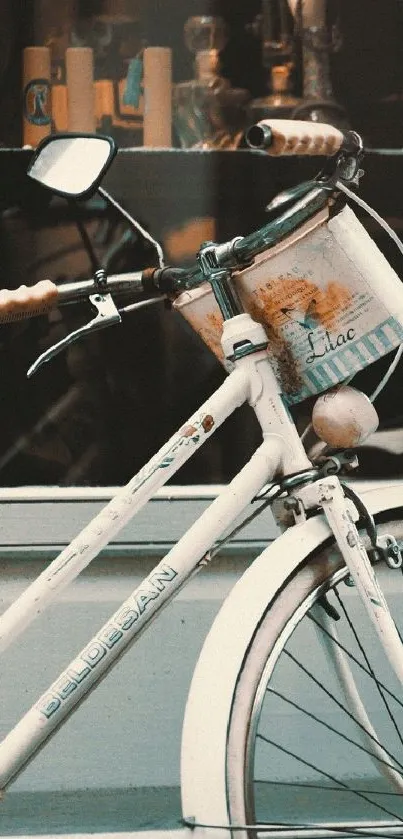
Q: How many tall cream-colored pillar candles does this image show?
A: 3